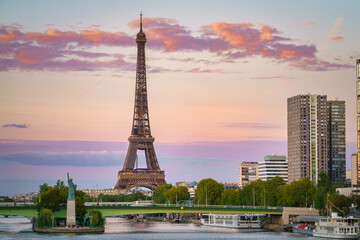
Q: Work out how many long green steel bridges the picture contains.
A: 1